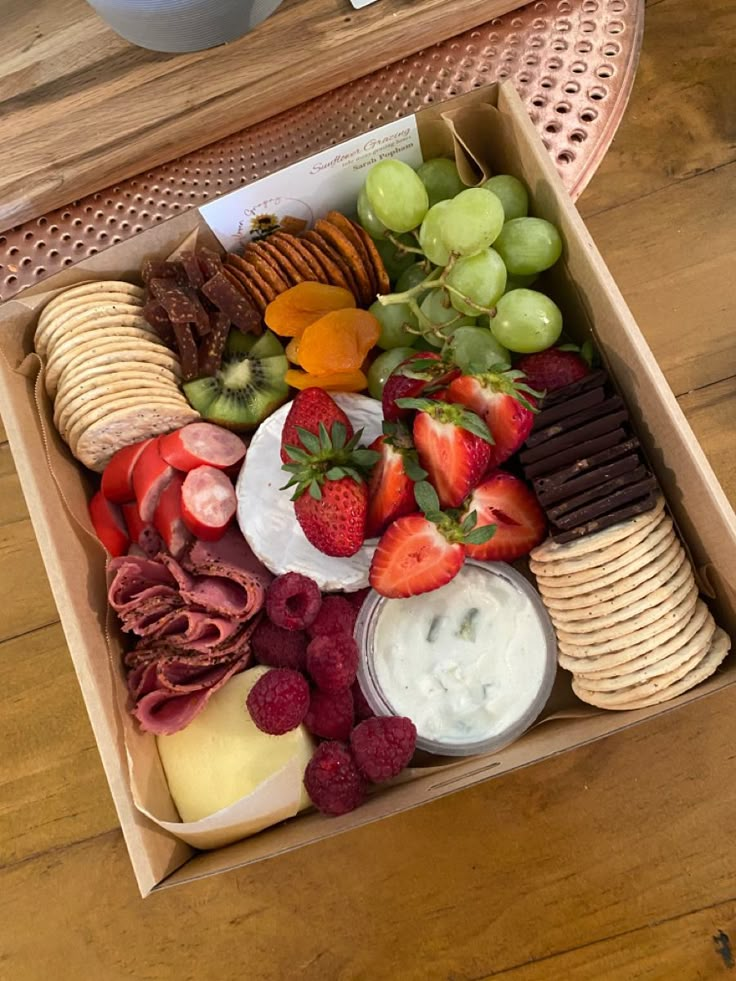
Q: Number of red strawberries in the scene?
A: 9